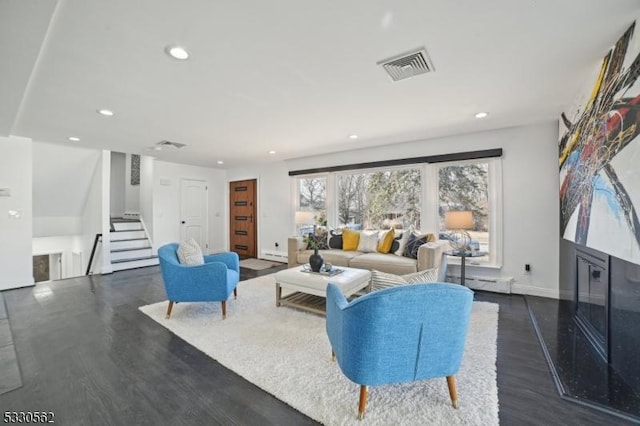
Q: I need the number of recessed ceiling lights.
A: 7